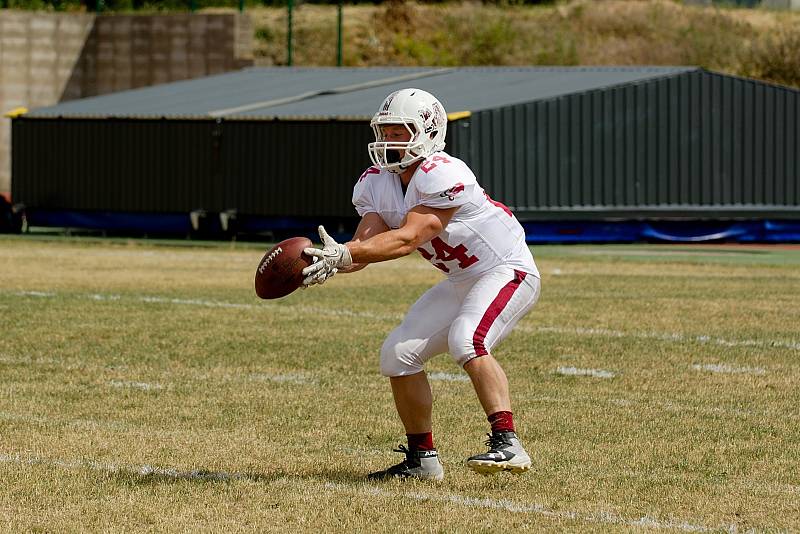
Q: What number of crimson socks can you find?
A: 2